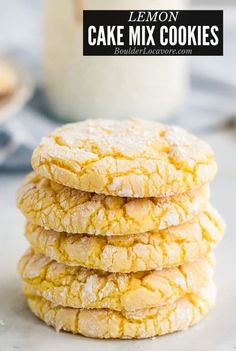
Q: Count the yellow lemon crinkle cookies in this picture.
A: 5